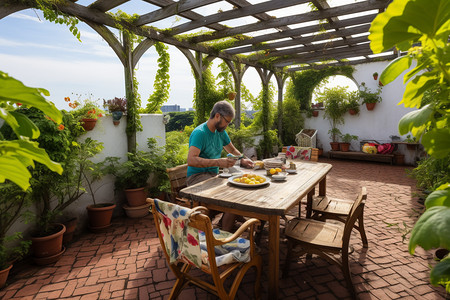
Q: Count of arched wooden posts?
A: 5